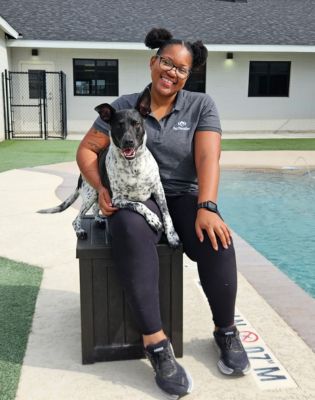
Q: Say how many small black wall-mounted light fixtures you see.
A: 2